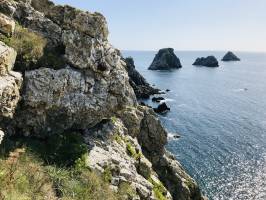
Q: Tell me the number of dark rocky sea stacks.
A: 3